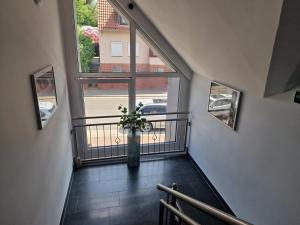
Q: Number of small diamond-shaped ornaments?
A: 2